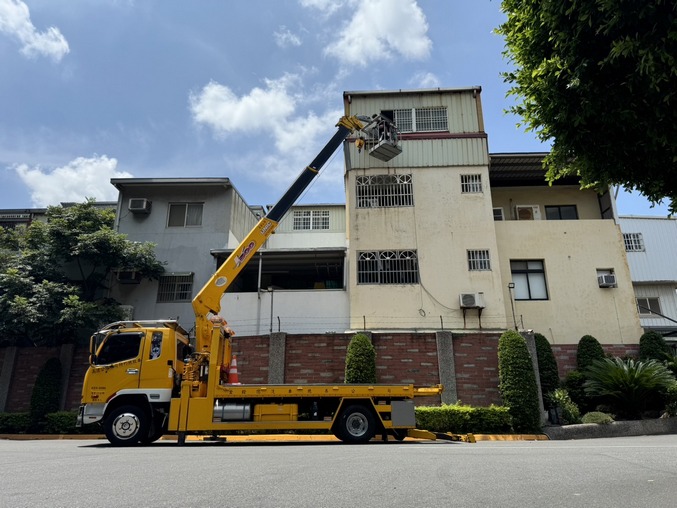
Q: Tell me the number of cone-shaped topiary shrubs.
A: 6